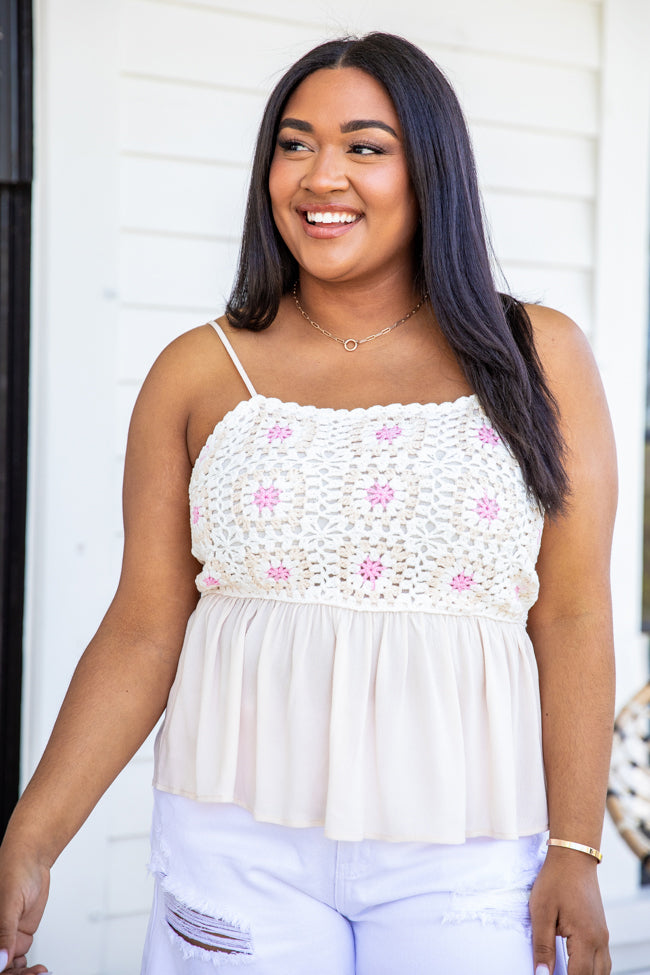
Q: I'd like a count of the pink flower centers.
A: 12